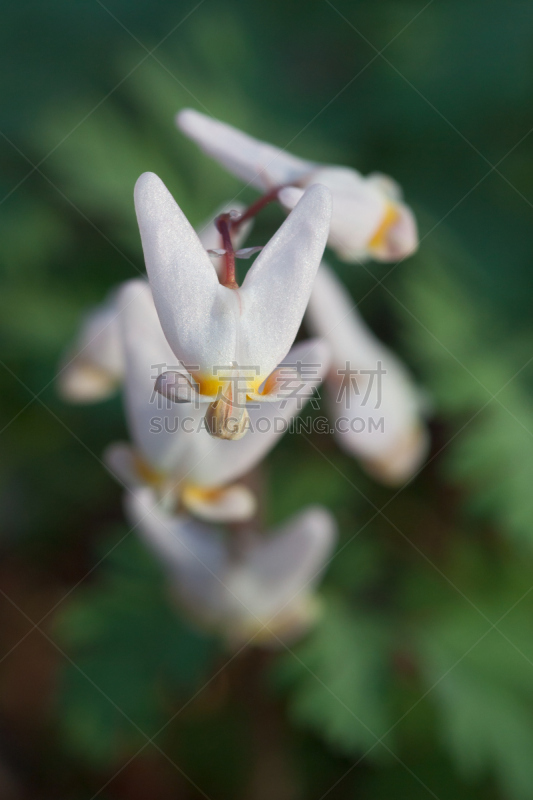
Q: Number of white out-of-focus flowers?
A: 5